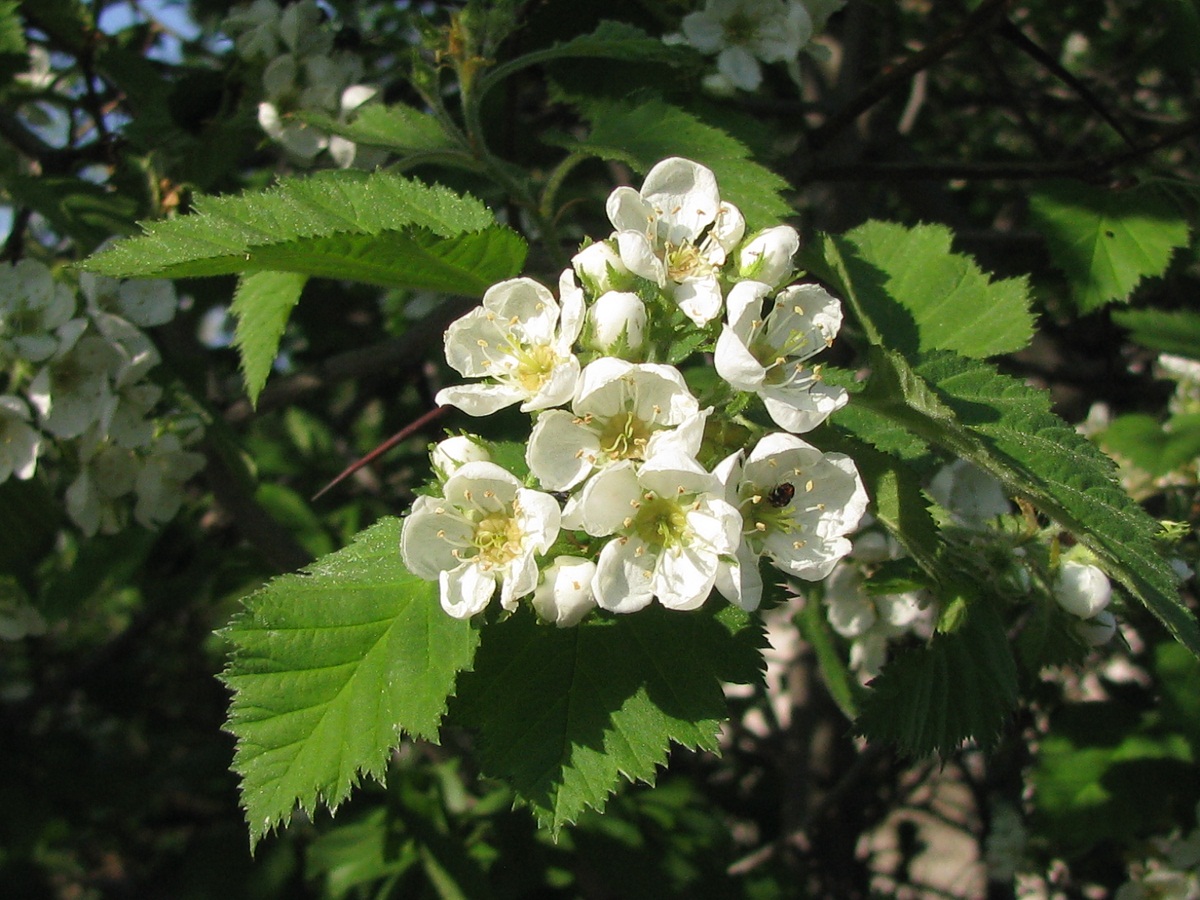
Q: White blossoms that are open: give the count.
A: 7